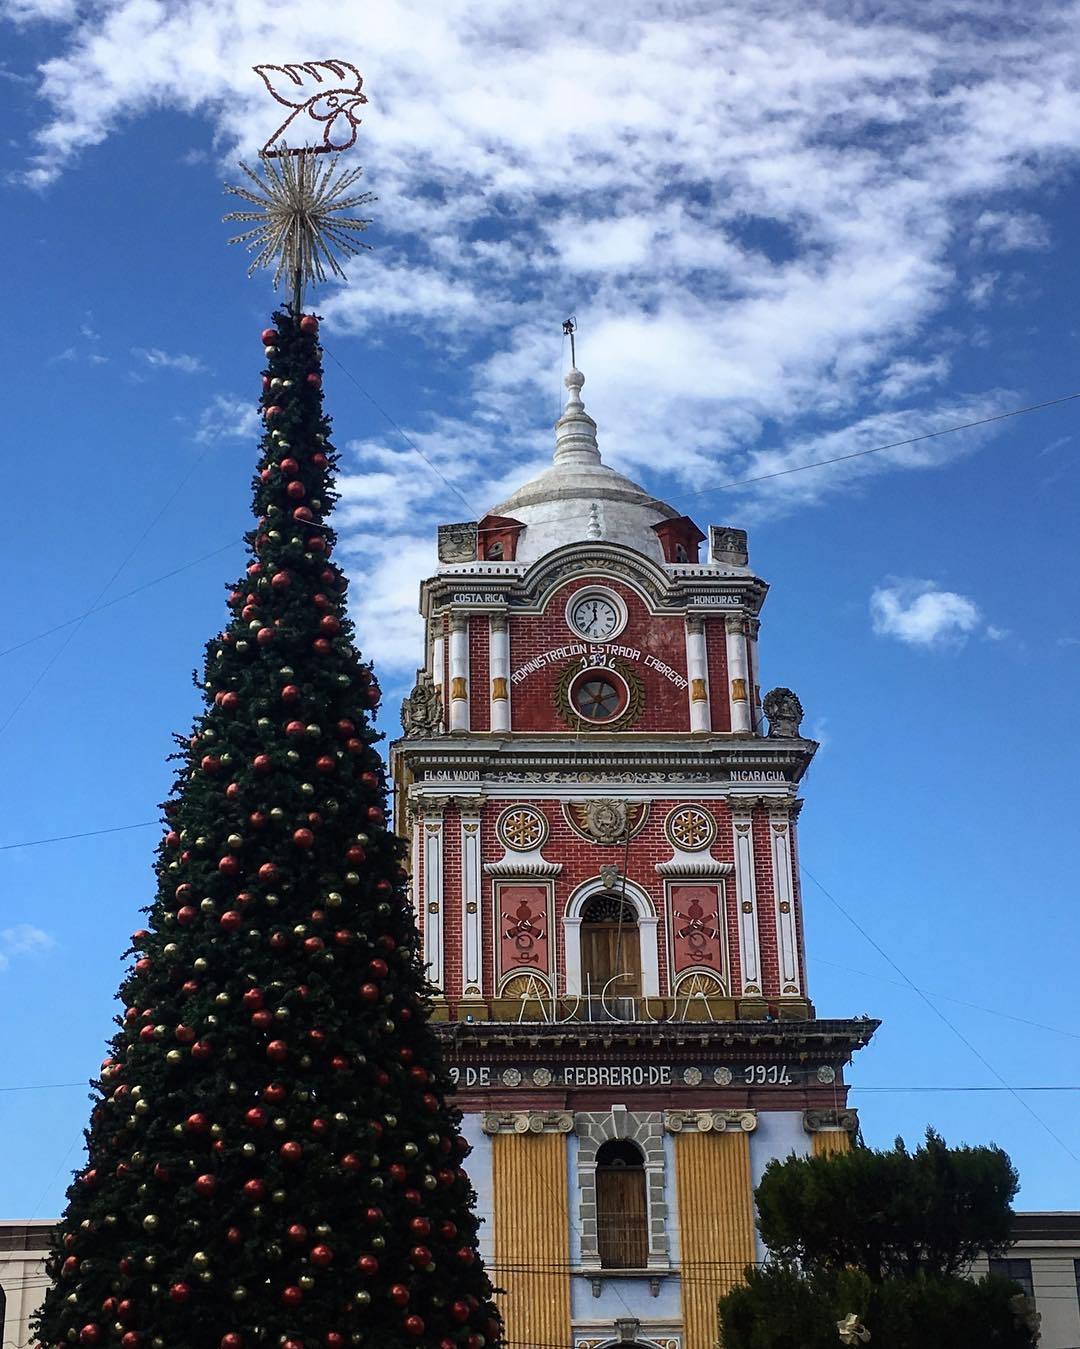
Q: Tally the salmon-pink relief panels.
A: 2